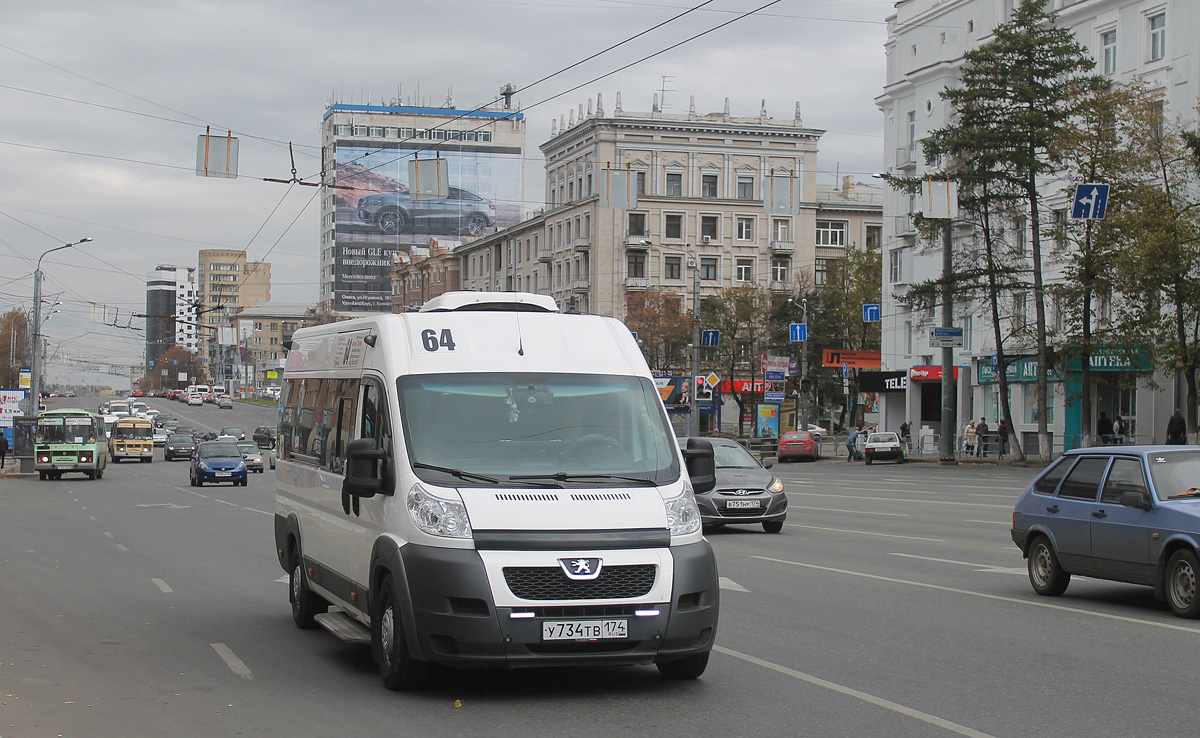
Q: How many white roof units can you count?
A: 1